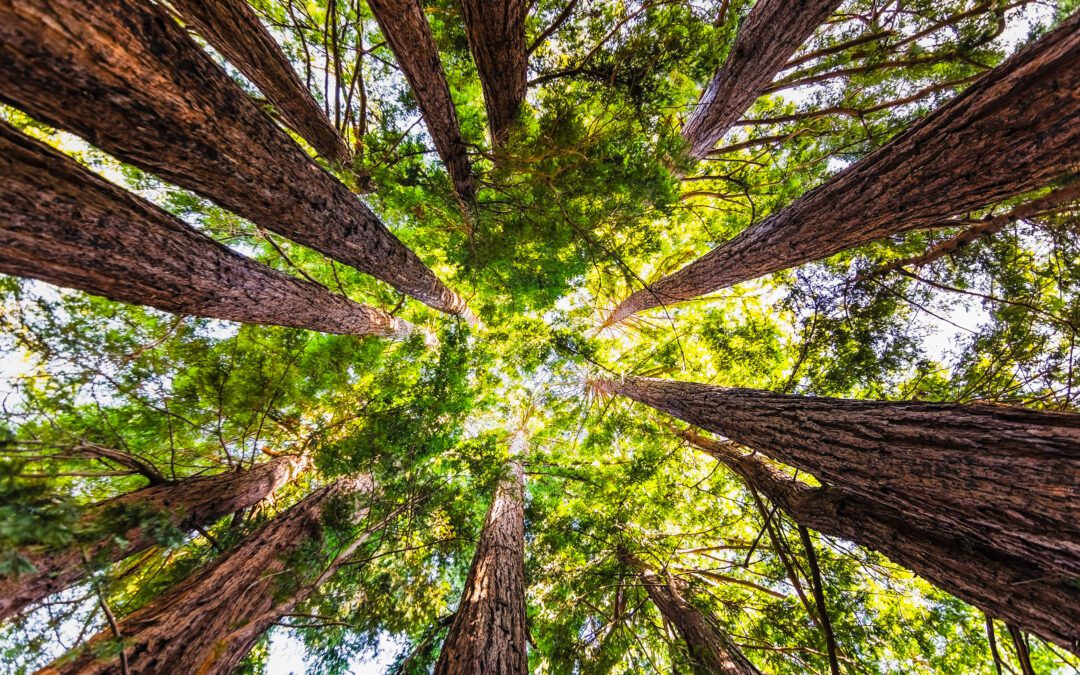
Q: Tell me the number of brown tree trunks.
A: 13